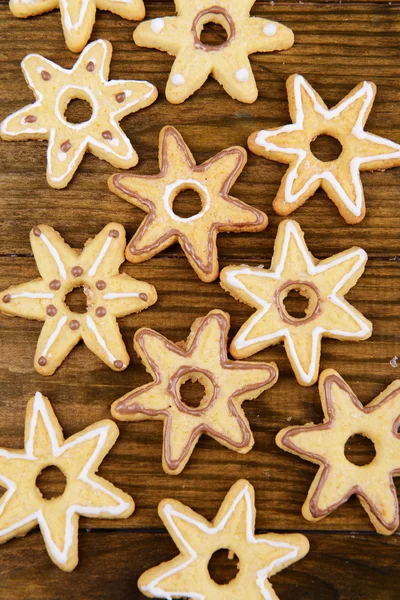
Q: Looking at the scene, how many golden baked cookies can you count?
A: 11